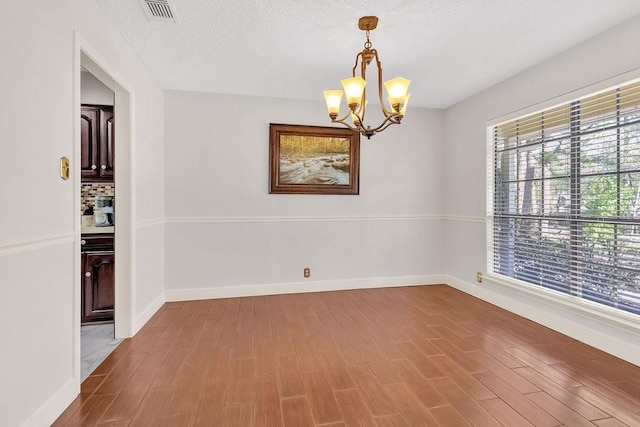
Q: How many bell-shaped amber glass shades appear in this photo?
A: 5